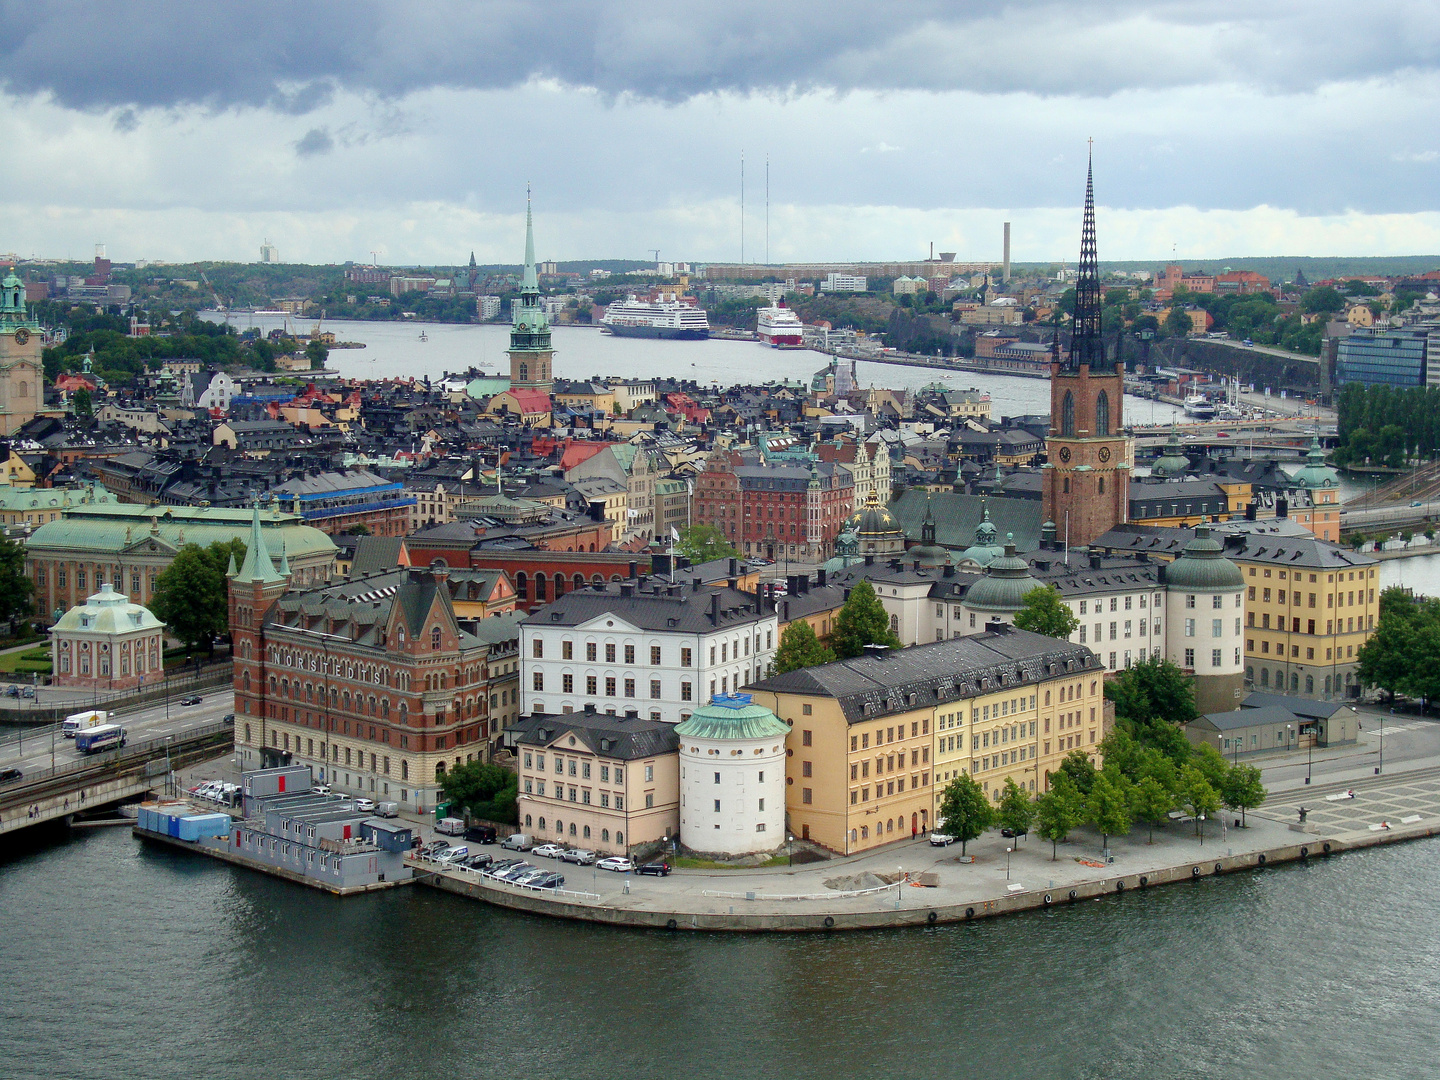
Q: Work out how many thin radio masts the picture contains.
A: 2